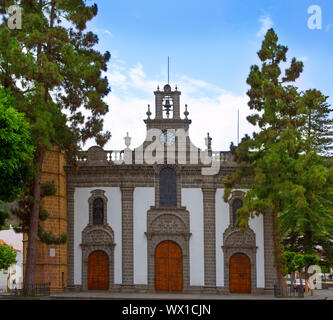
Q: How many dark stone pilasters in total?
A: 4